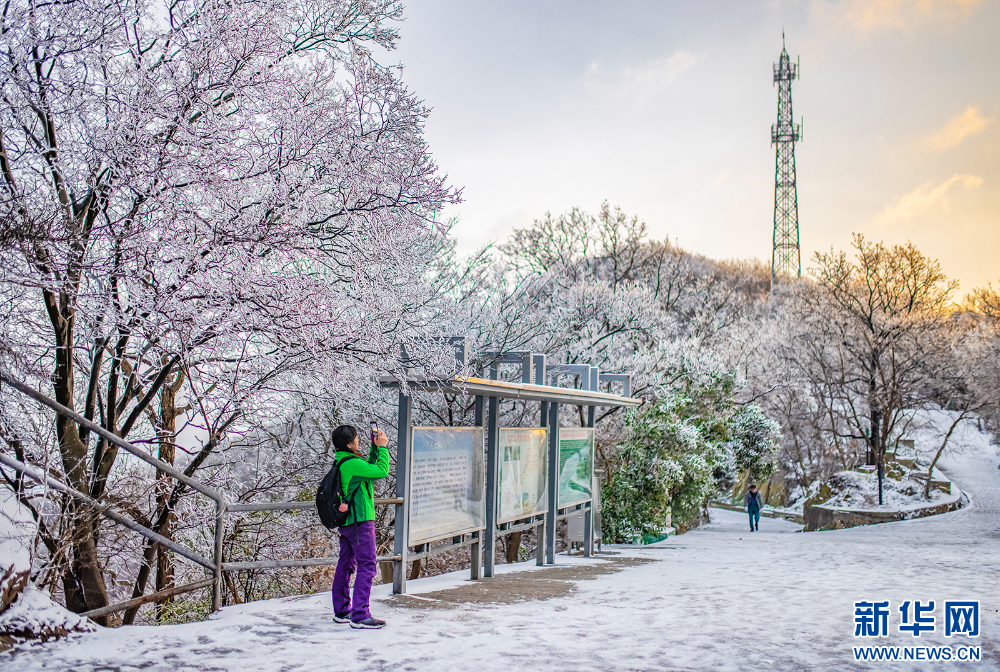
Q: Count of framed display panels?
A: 3